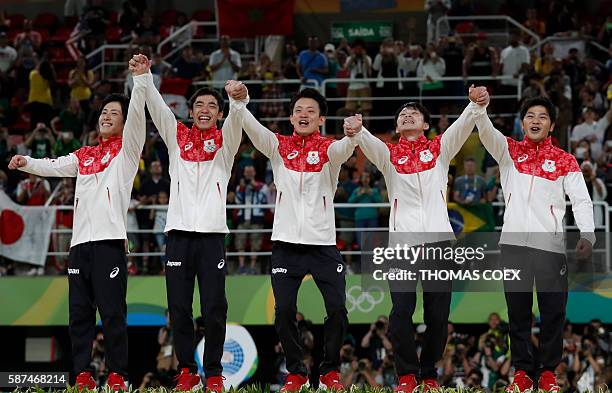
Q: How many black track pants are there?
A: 5